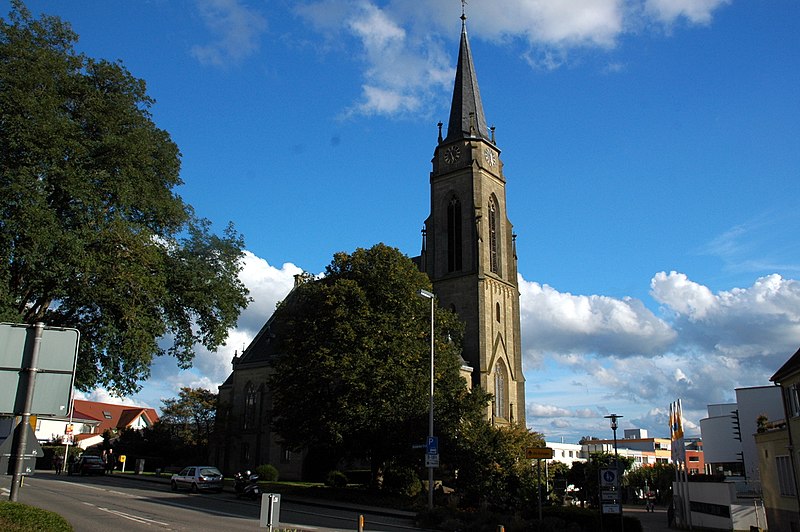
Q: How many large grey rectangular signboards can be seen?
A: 1